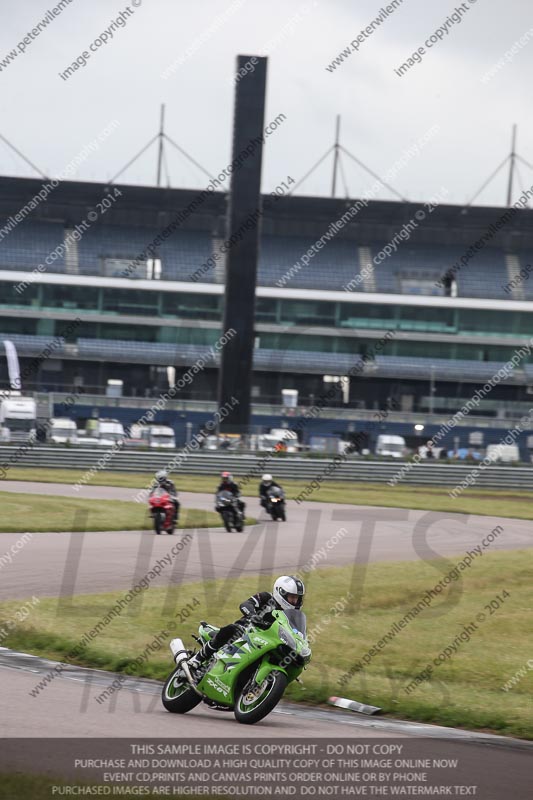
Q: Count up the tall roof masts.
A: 3